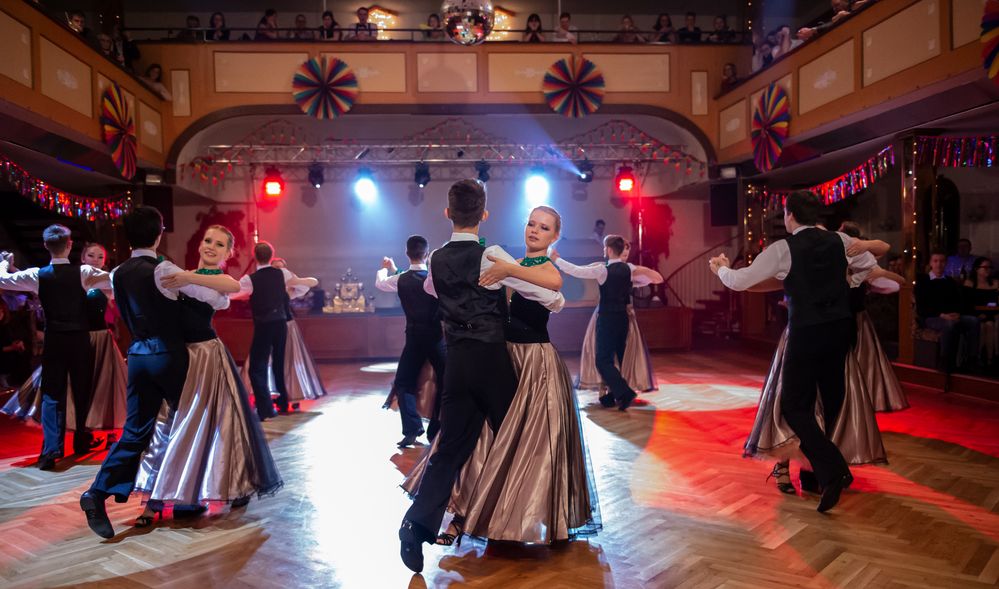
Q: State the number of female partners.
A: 8